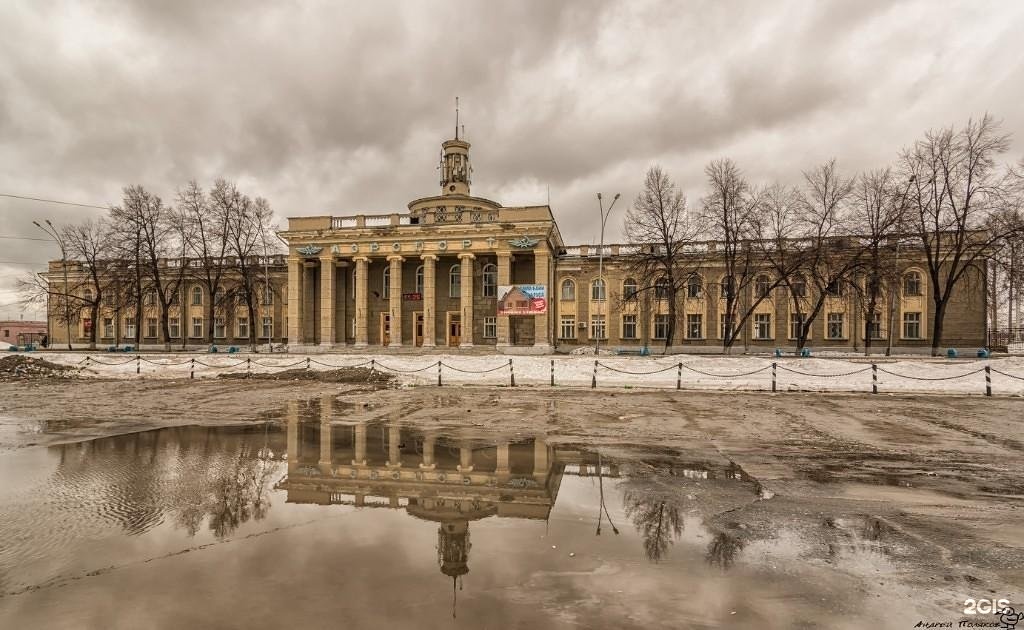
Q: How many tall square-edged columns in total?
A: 4